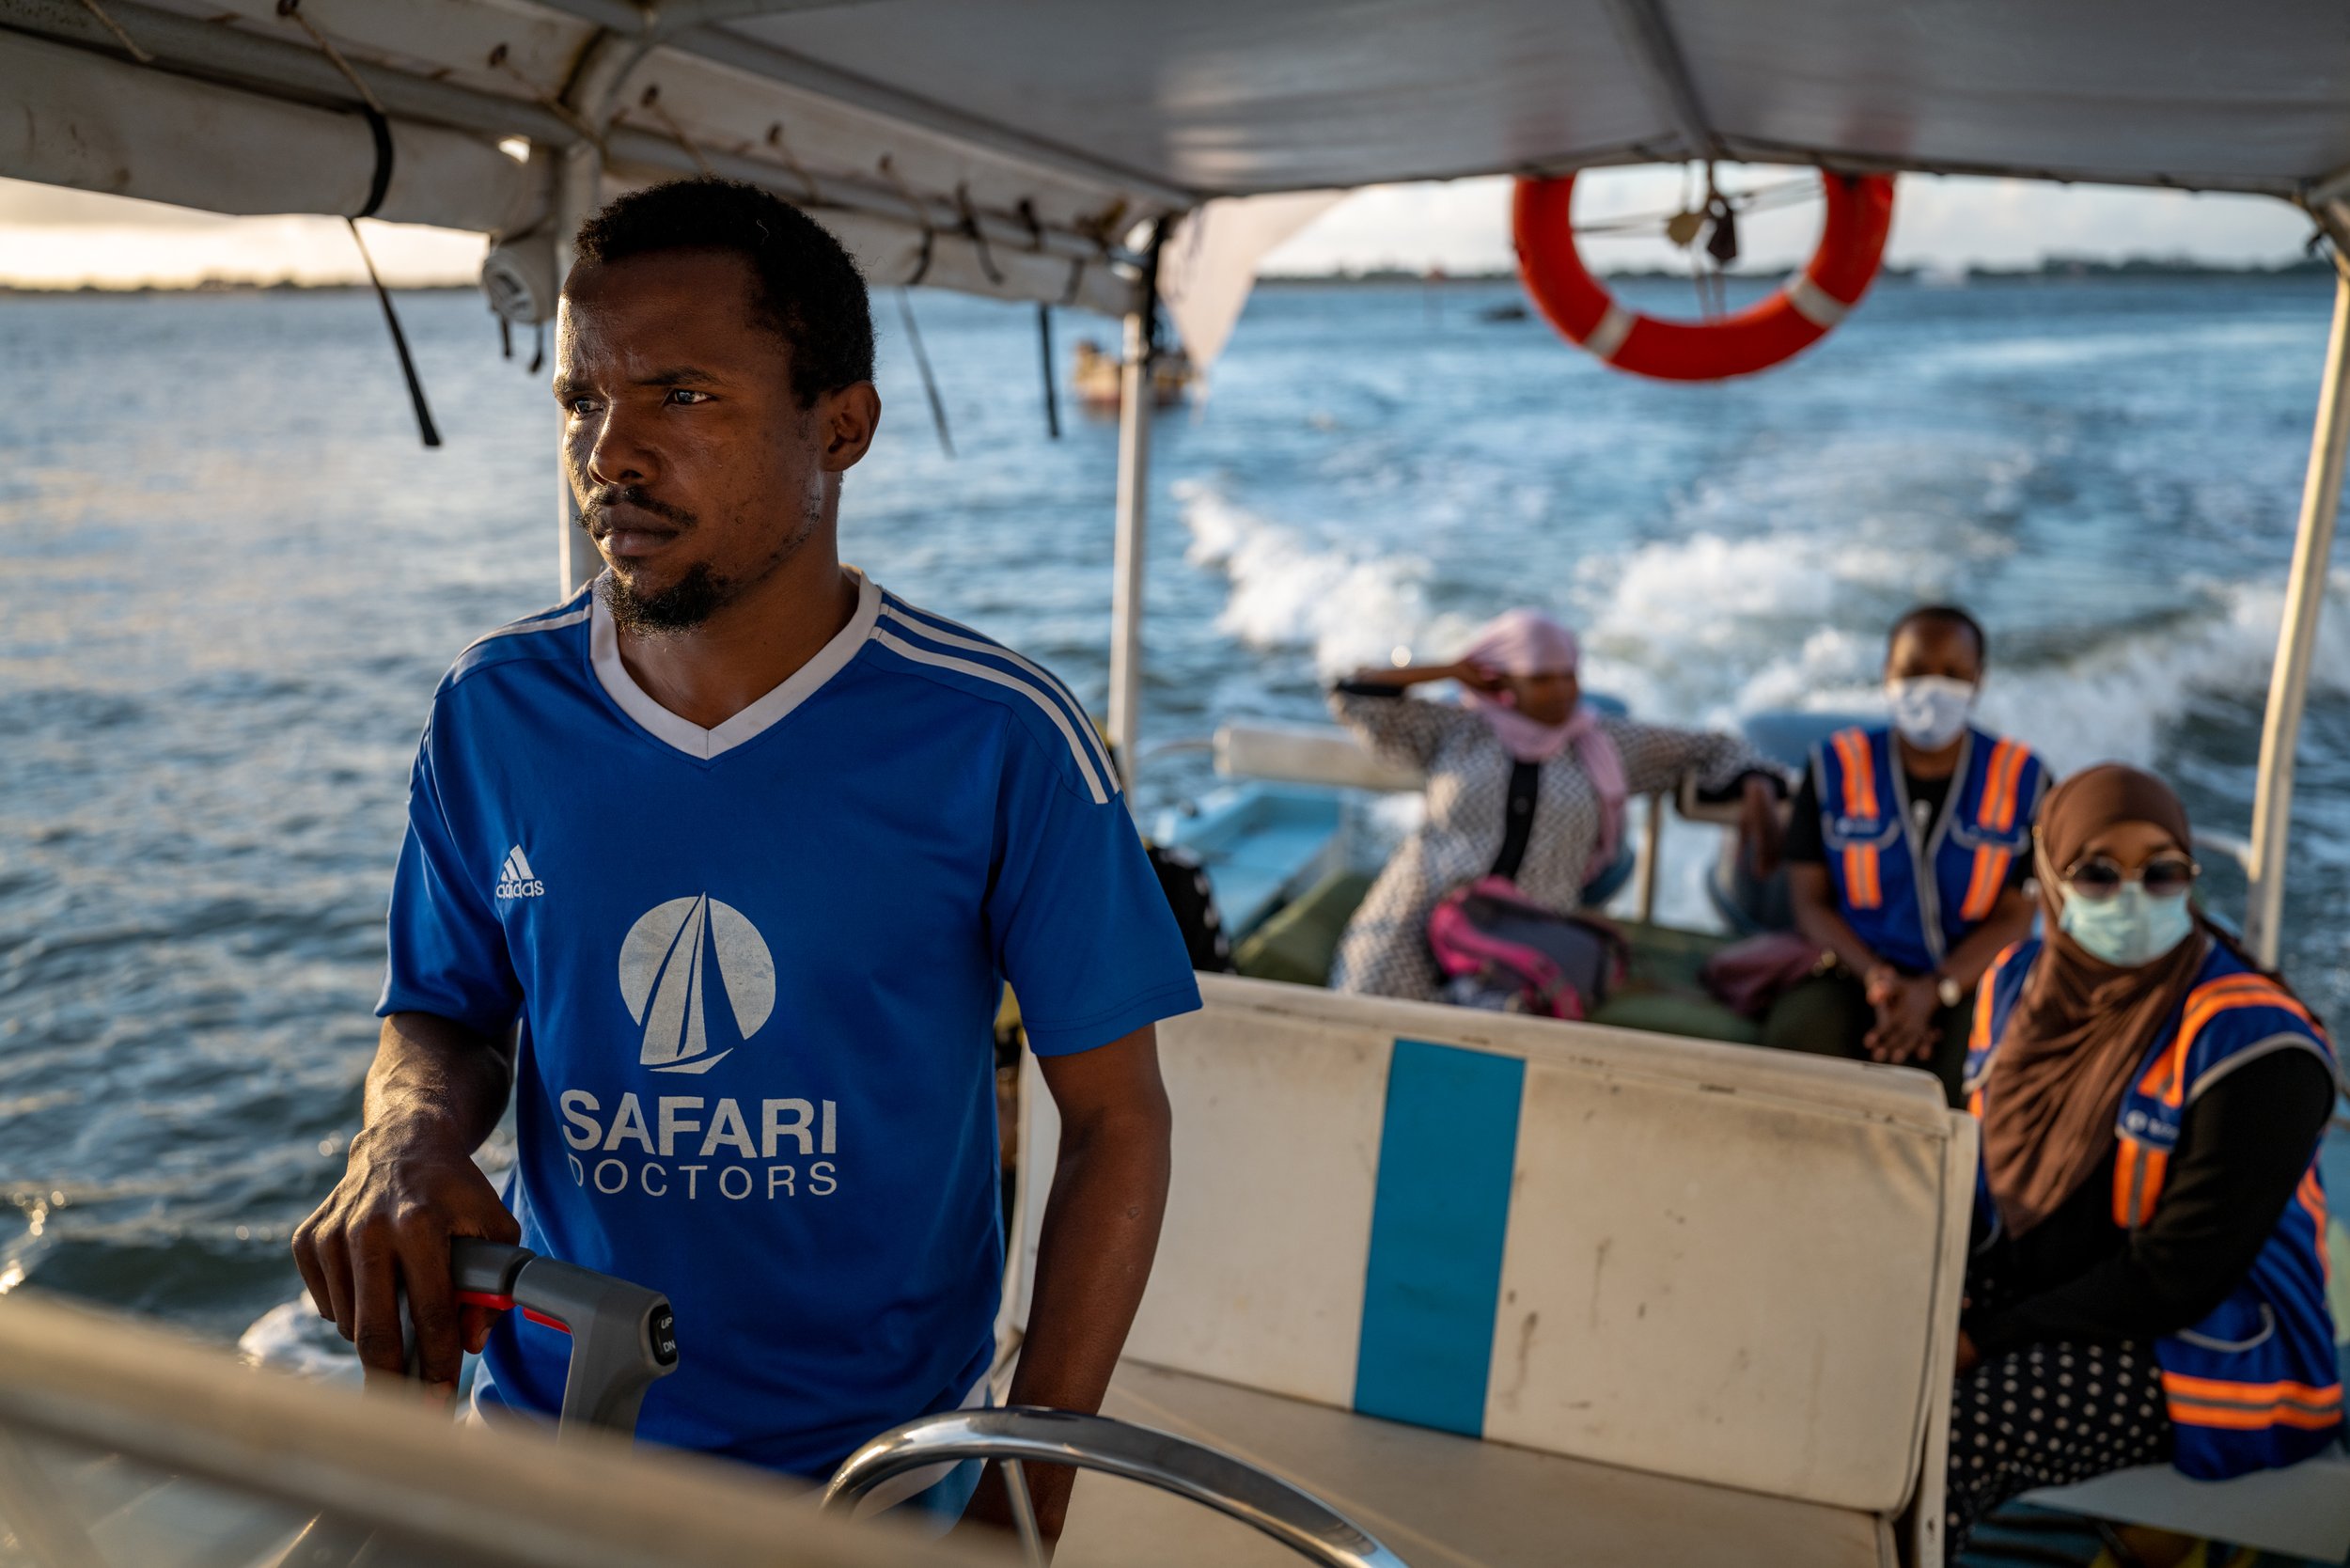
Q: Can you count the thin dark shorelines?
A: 2